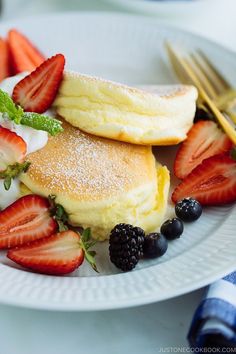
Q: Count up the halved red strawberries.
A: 8